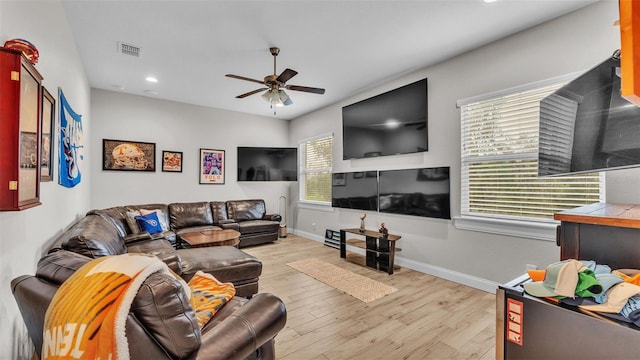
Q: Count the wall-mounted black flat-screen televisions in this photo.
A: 5